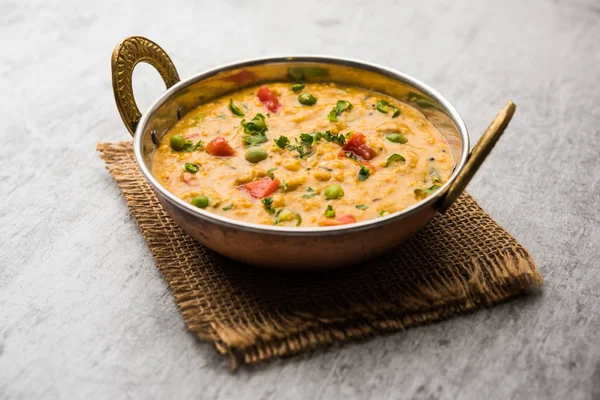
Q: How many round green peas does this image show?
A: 6